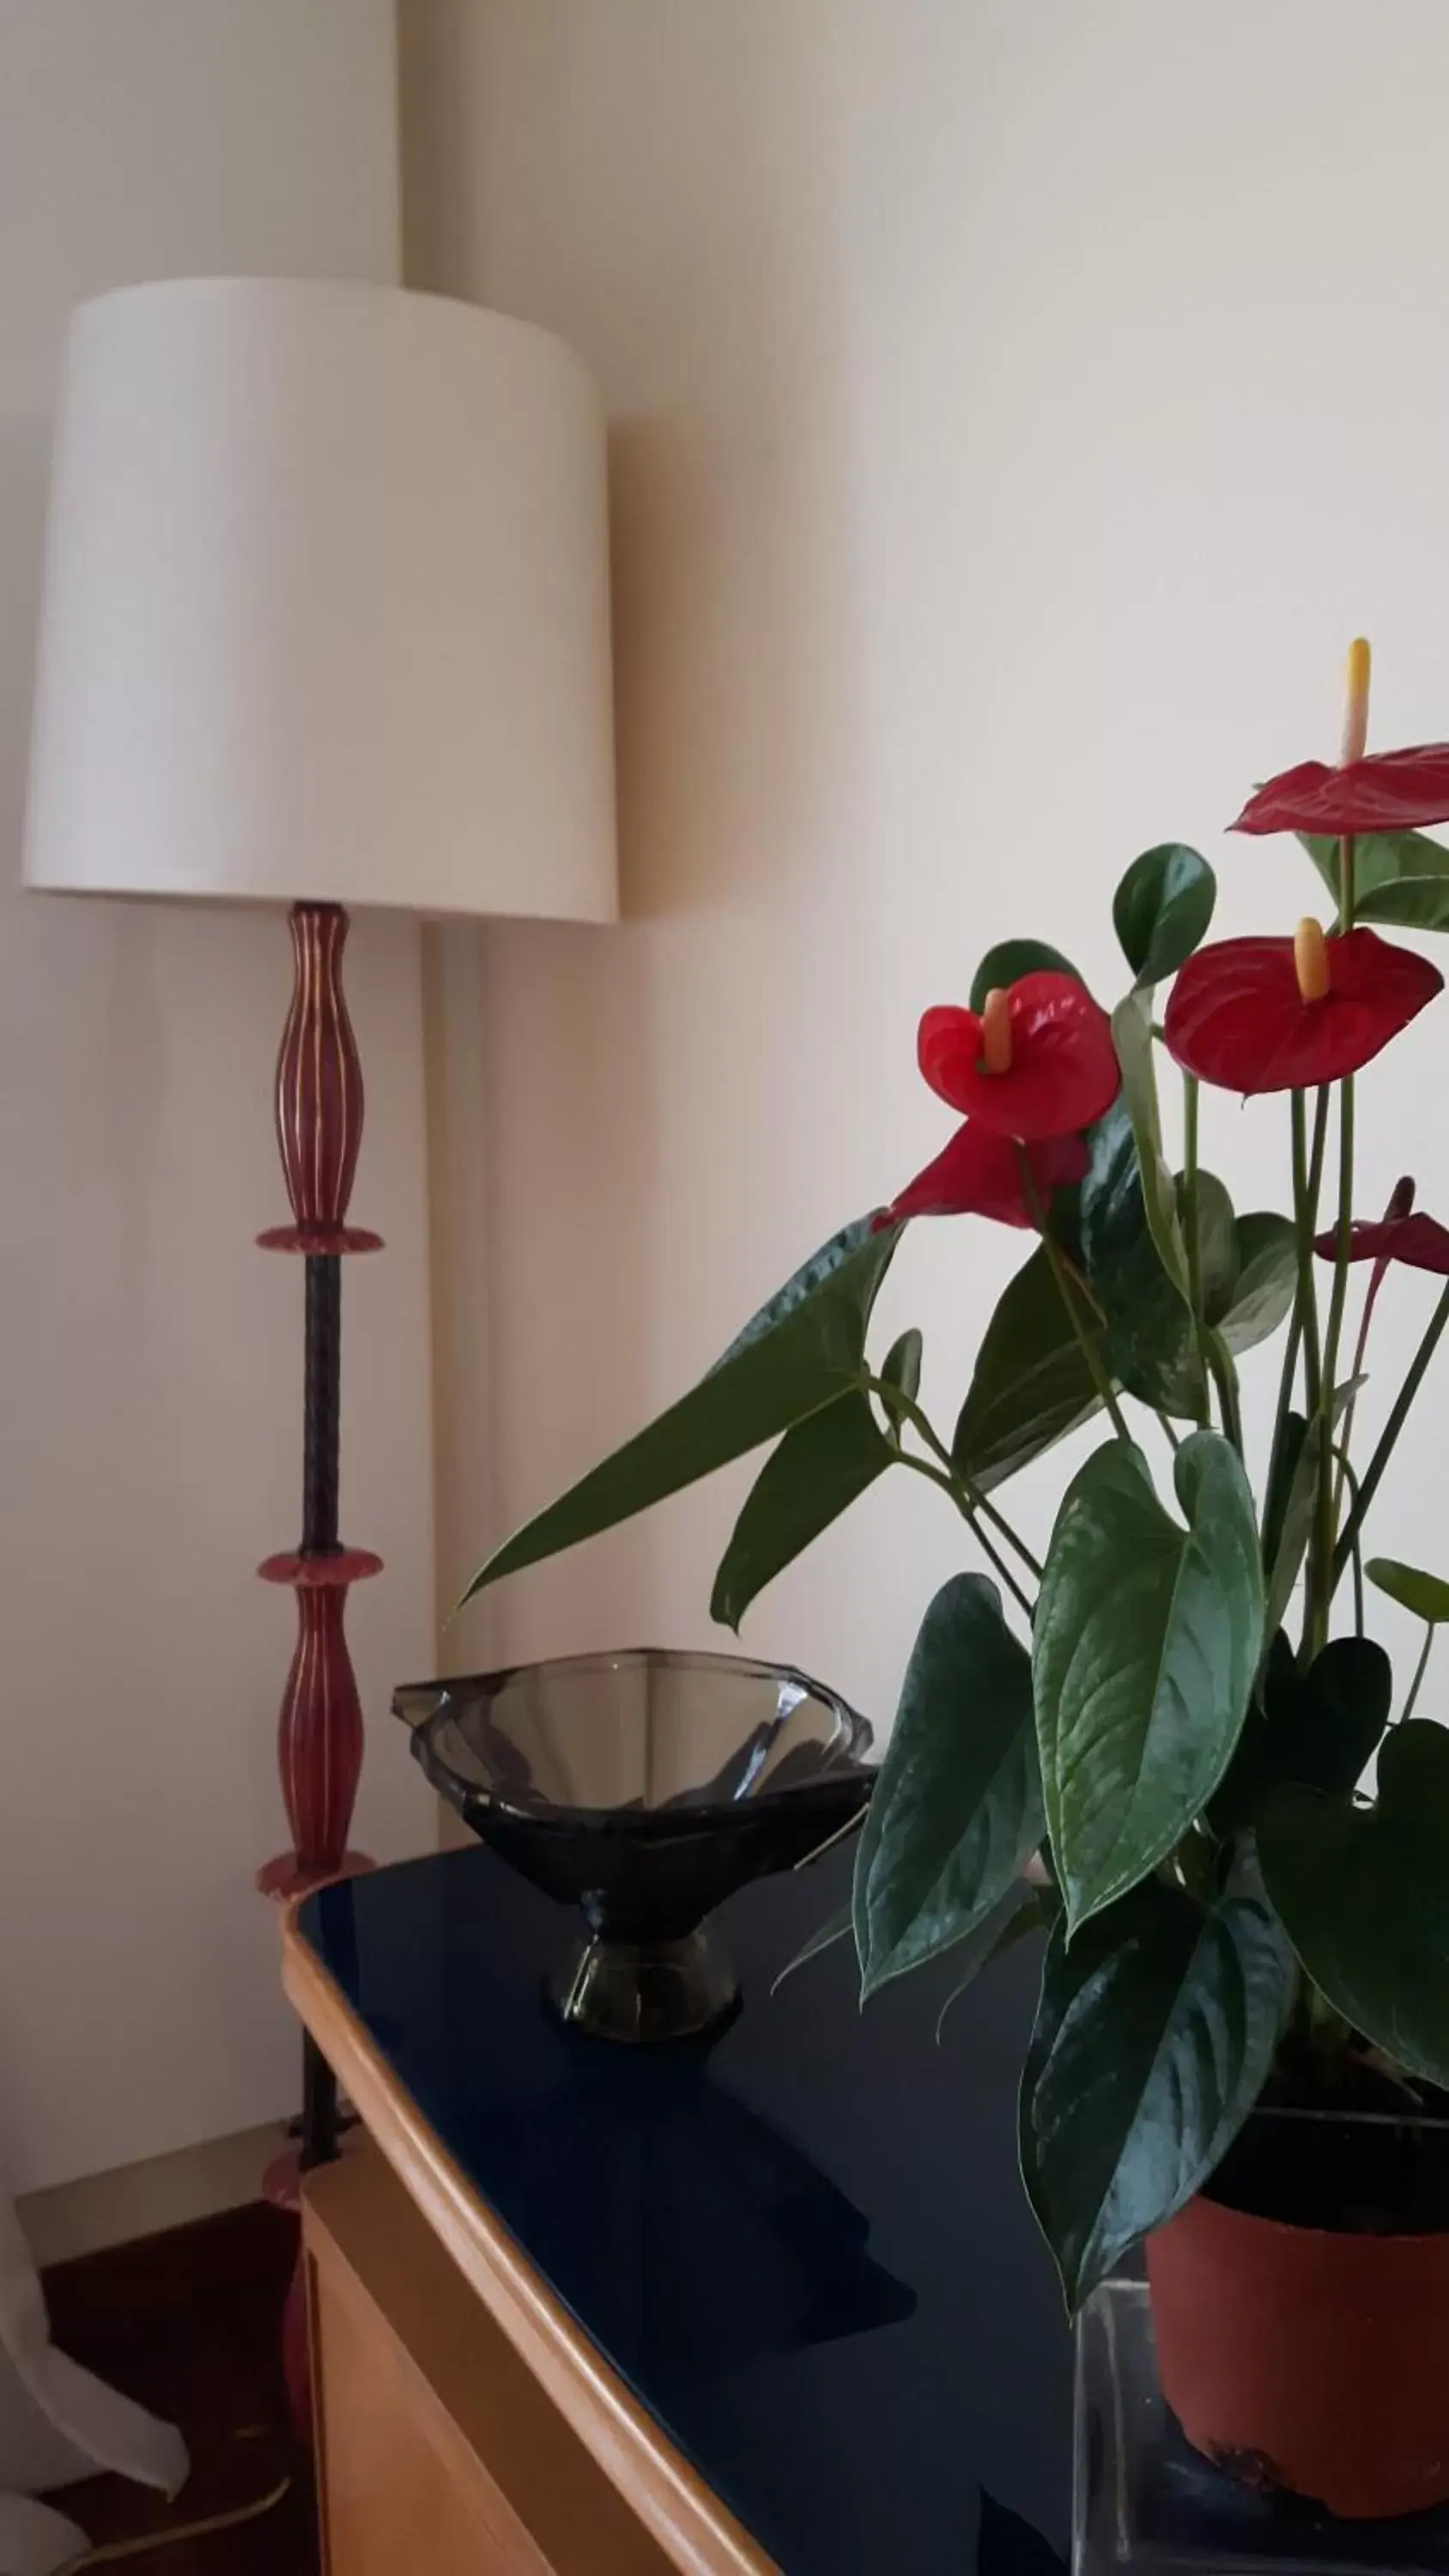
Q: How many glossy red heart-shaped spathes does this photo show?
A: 5